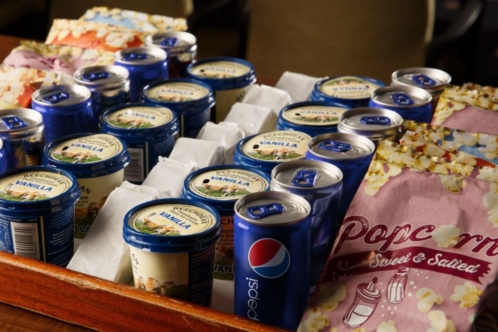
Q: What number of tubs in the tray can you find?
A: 10